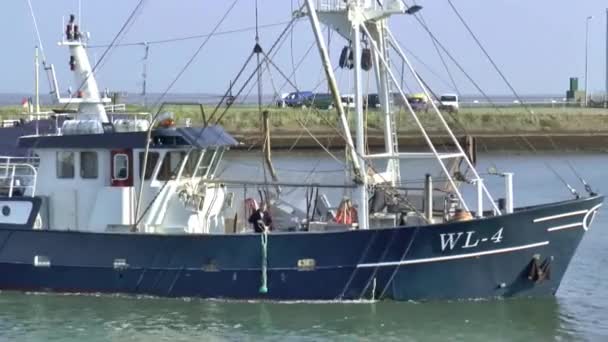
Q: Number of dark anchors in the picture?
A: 1